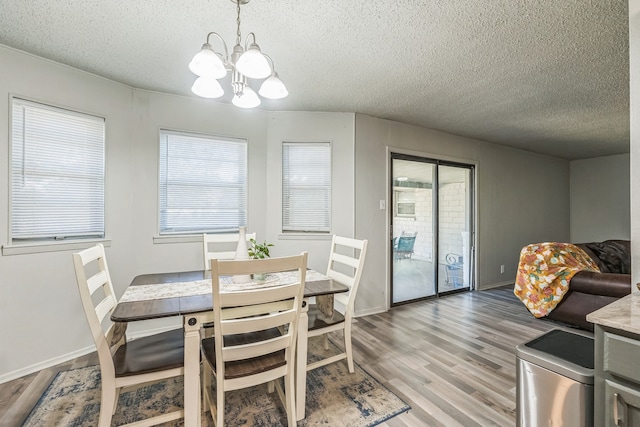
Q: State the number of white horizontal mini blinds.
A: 3